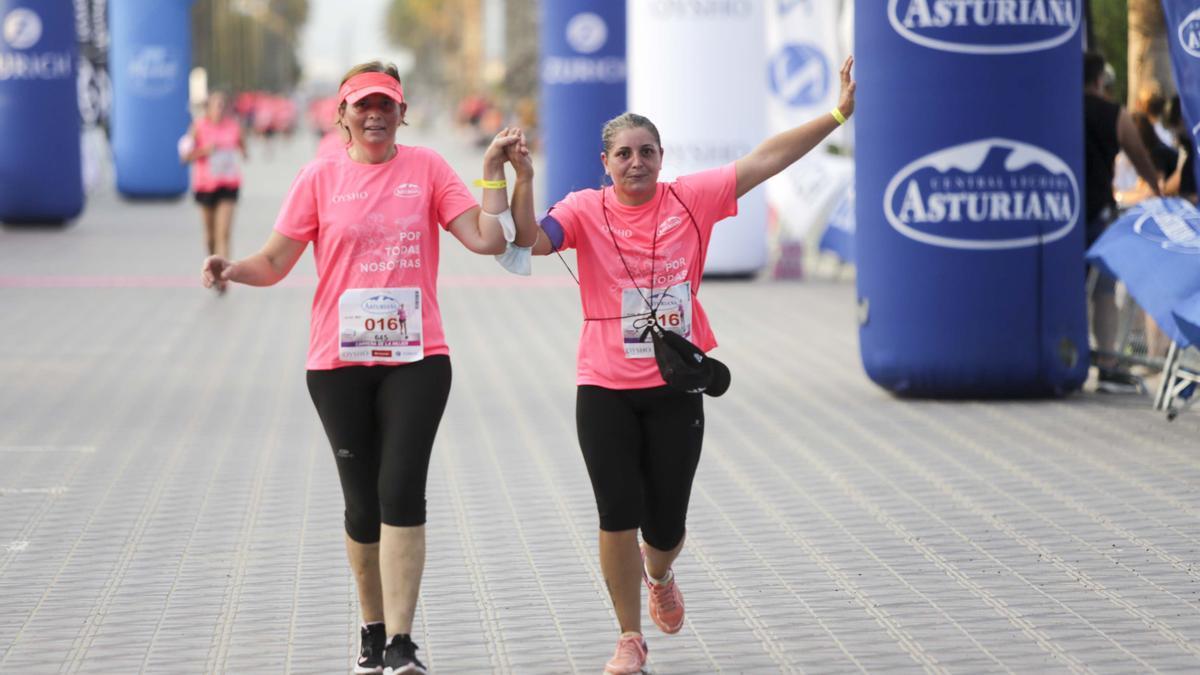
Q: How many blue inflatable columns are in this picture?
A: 4